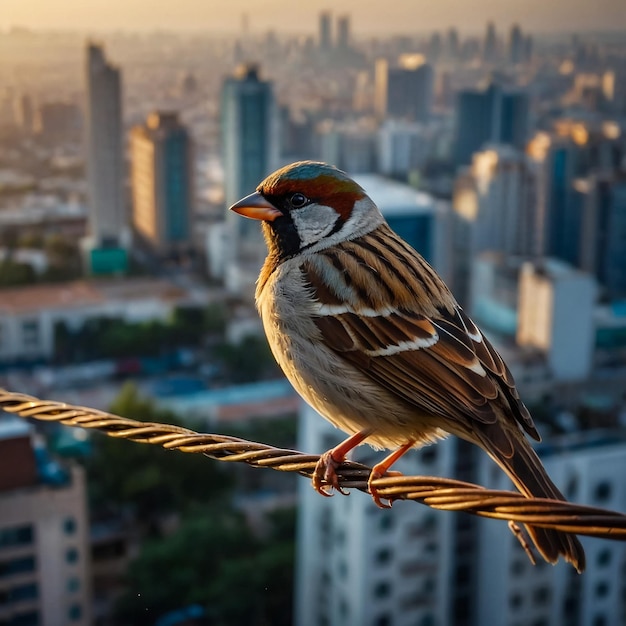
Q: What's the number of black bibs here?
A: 1